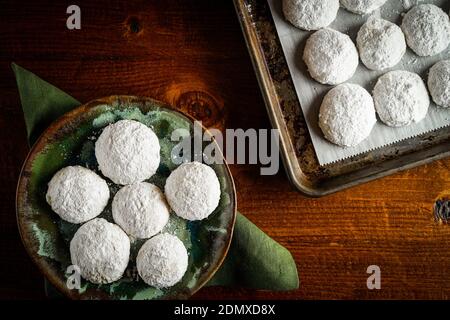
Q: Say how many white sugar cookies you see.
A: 14